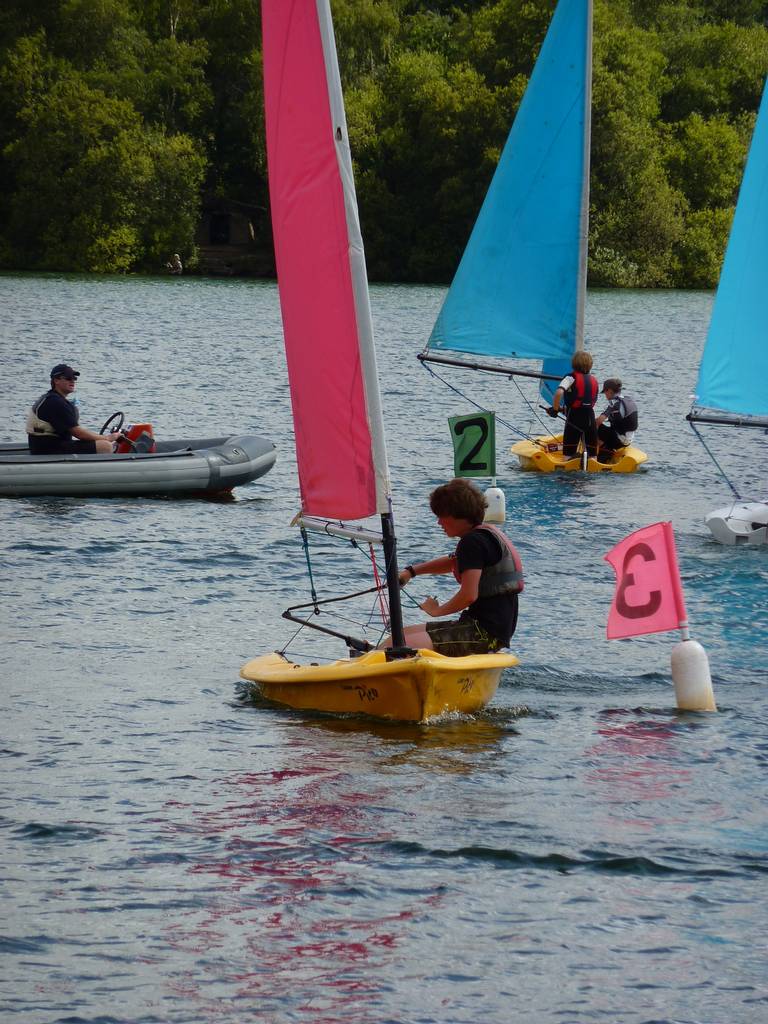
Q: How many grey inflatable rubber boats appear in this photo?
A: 1